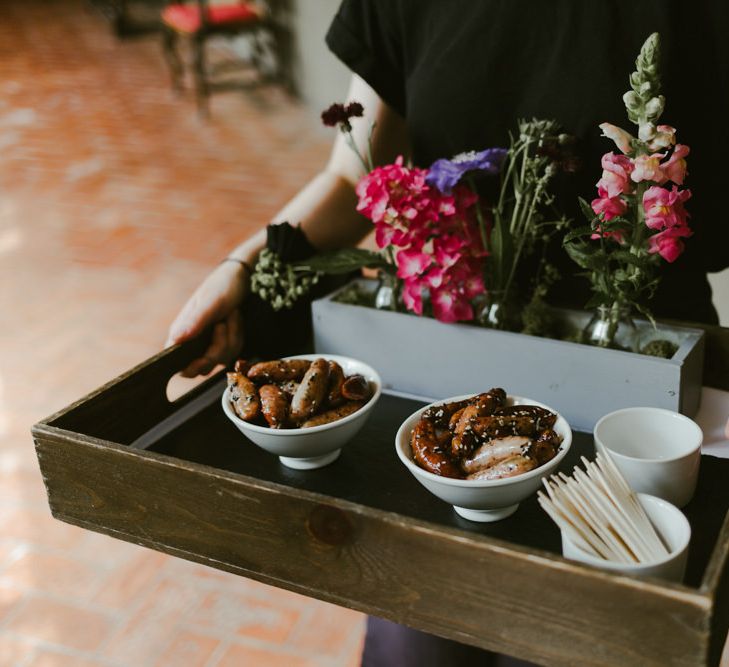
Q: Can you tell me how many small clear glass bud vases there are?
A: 3